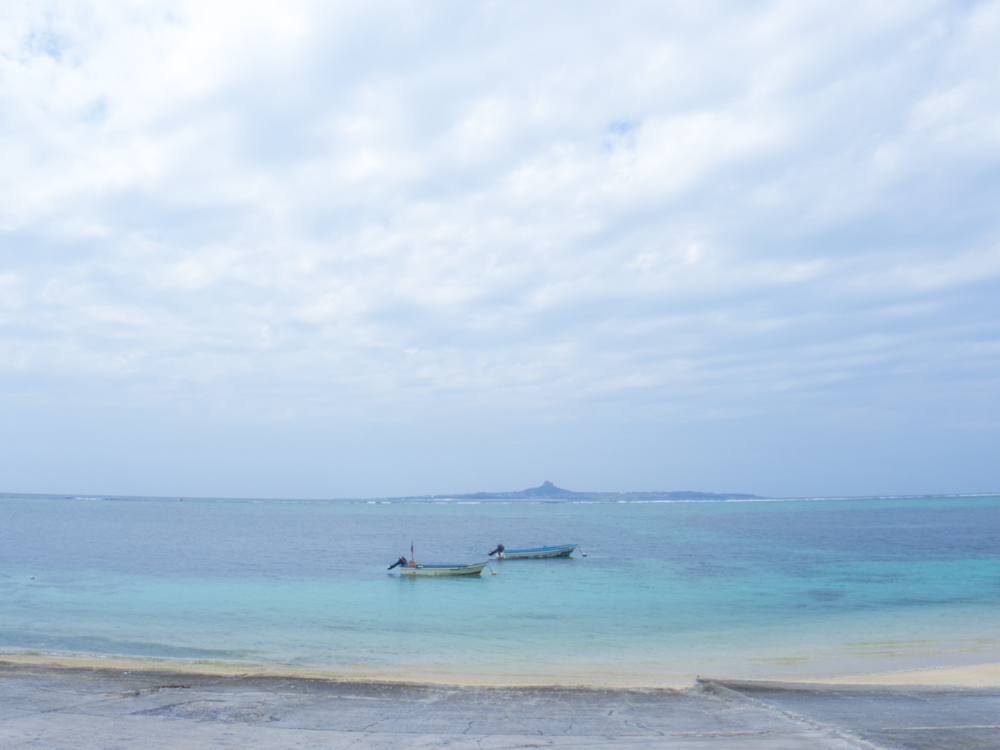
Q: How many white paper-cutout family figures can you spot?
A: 0